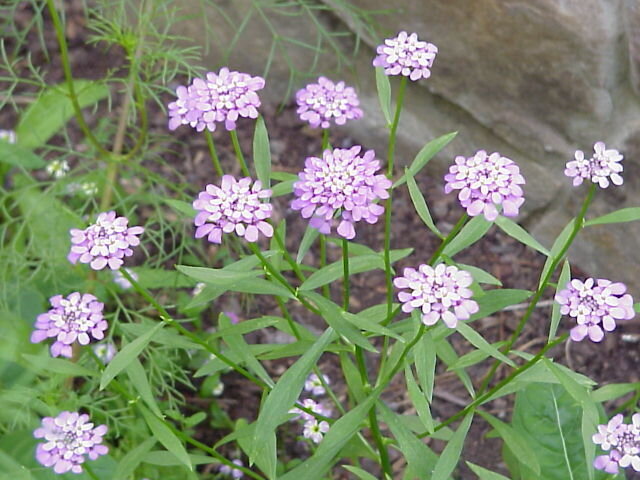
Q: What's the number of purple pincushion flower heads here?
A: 14